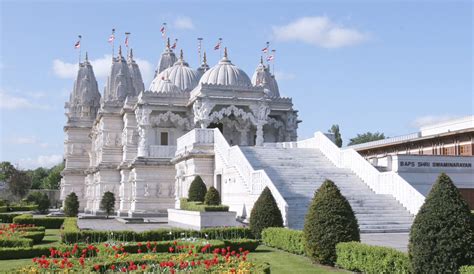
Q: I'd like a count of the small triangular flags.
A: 9